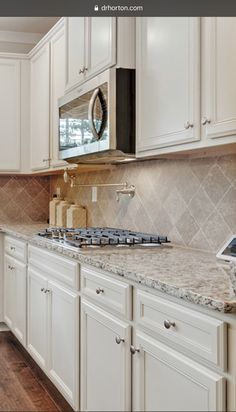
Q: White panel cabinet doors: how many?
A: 13